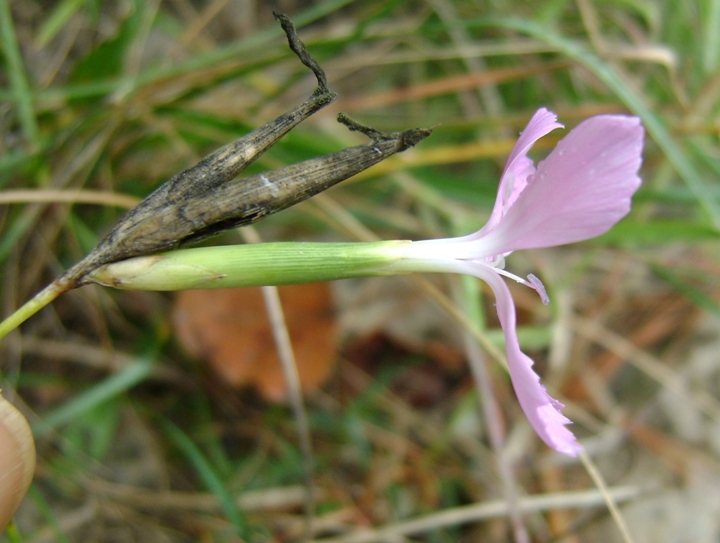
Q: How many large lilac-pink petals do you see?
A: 3